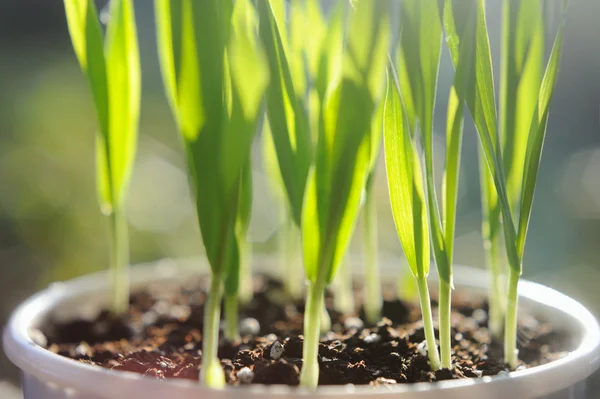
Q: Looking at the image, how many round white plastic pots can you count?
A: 1